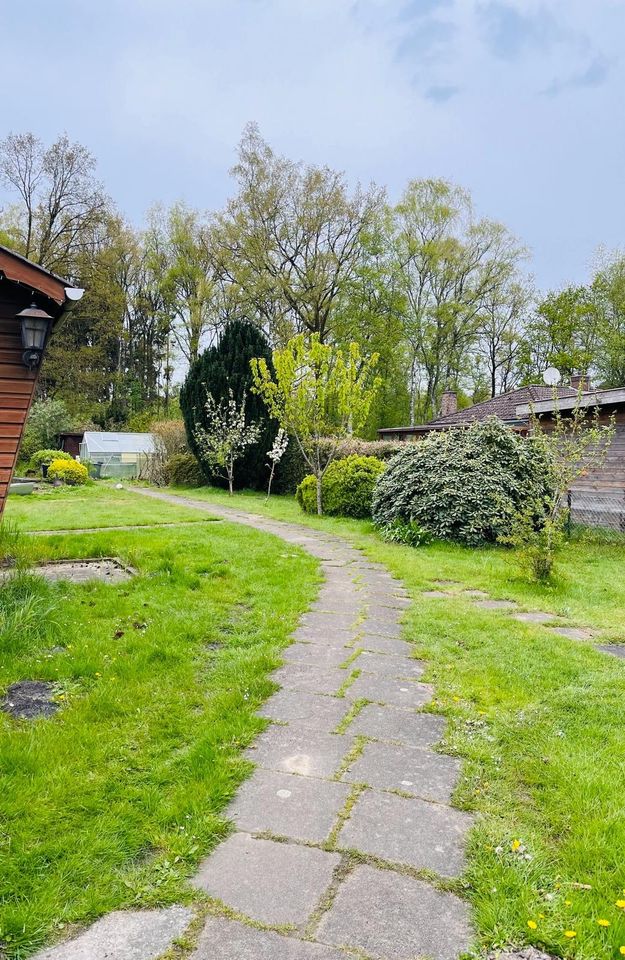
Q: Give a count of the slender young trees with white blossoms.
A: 2